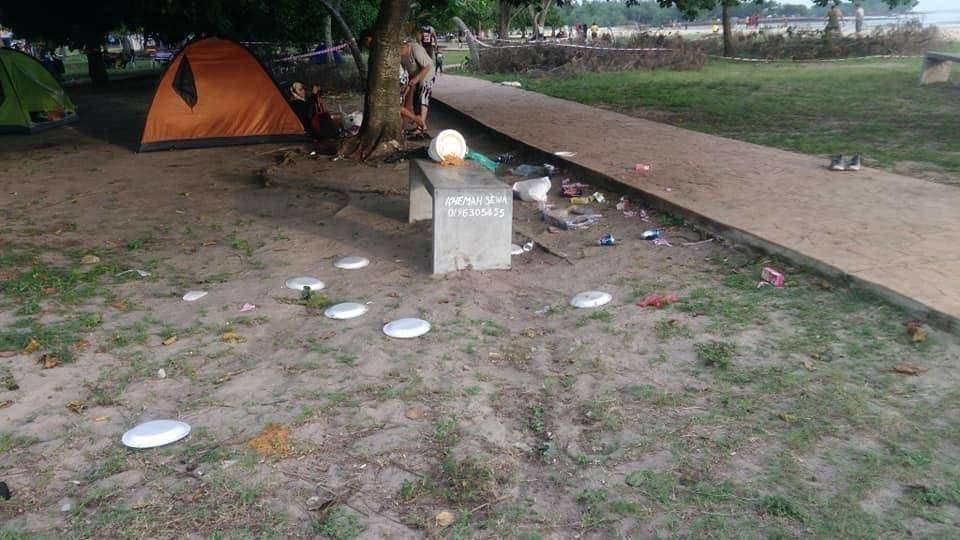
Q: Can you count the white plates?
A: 6